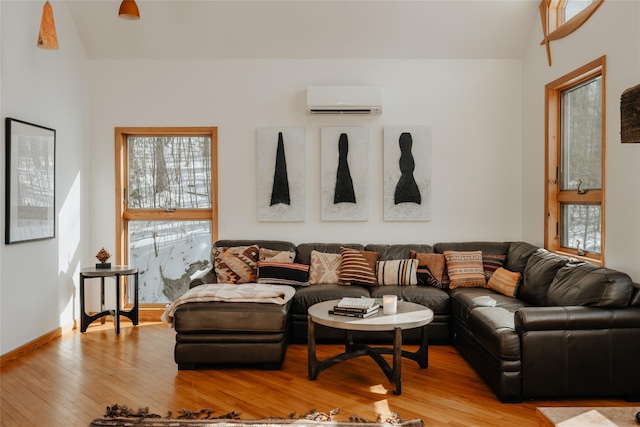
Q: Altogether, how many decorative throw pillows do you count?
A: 10